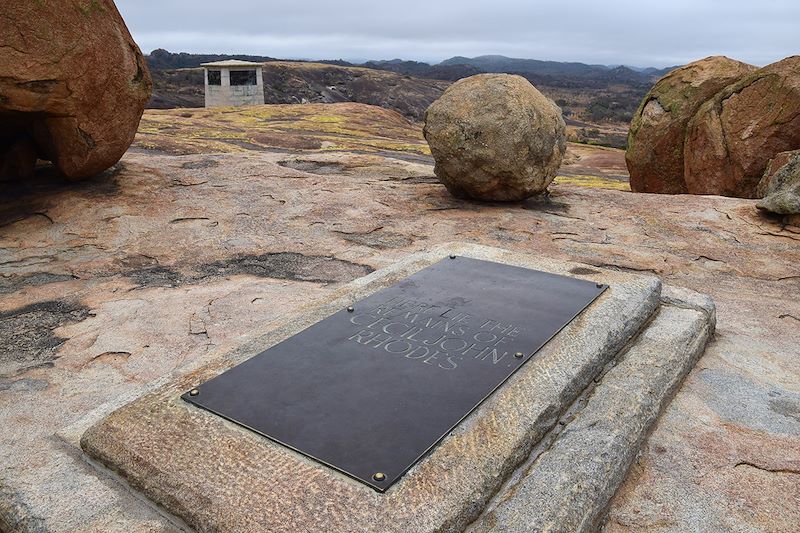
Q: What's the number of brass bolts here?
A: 6